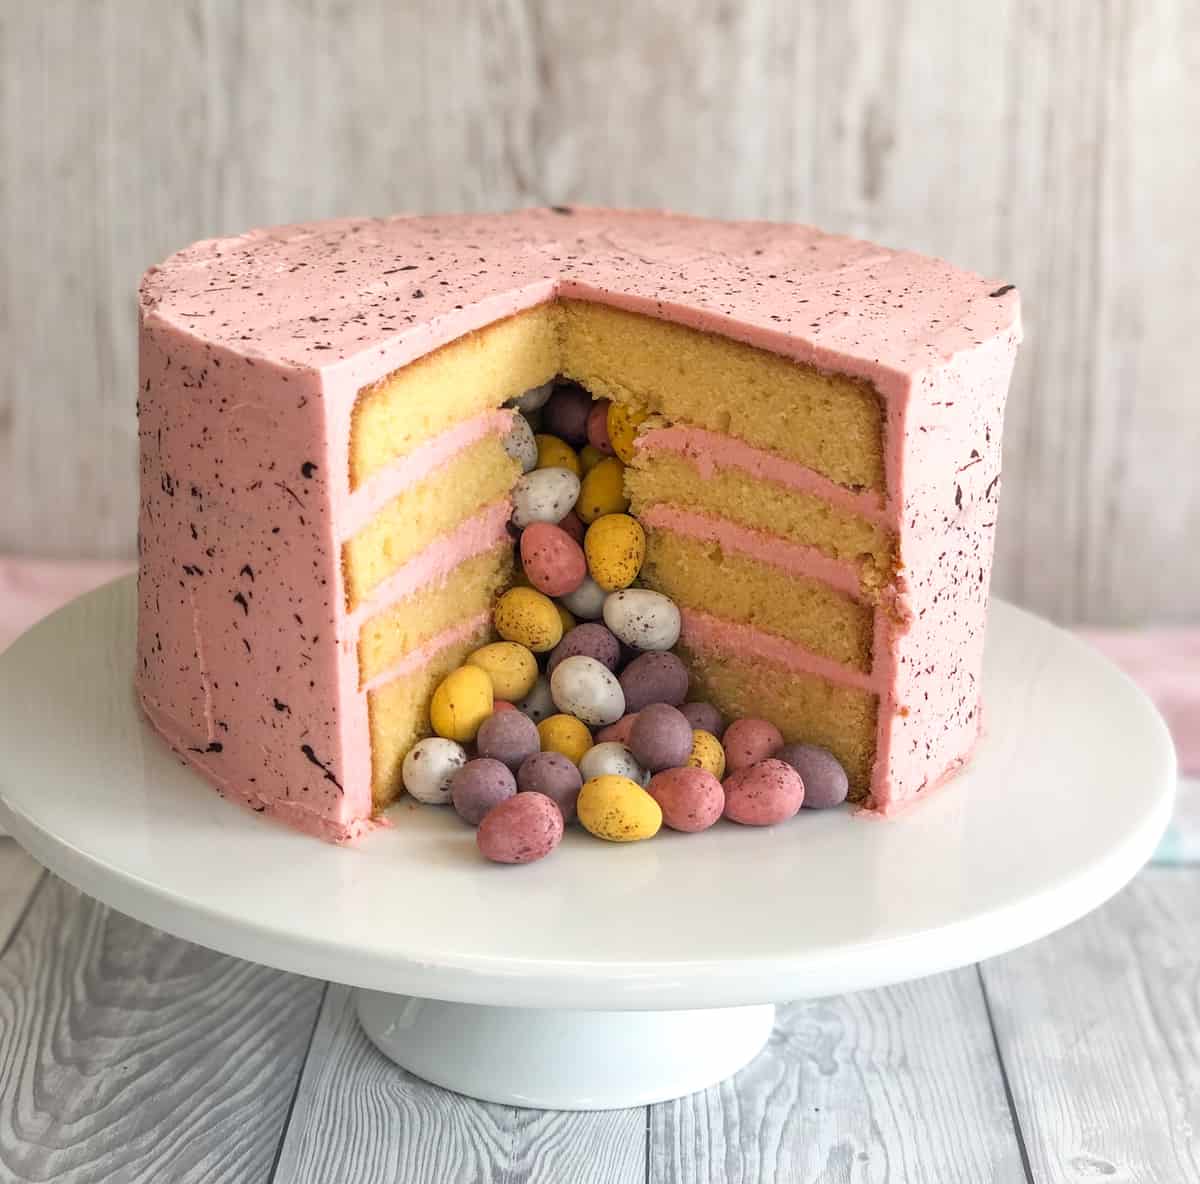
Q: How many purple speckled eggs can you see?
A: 9